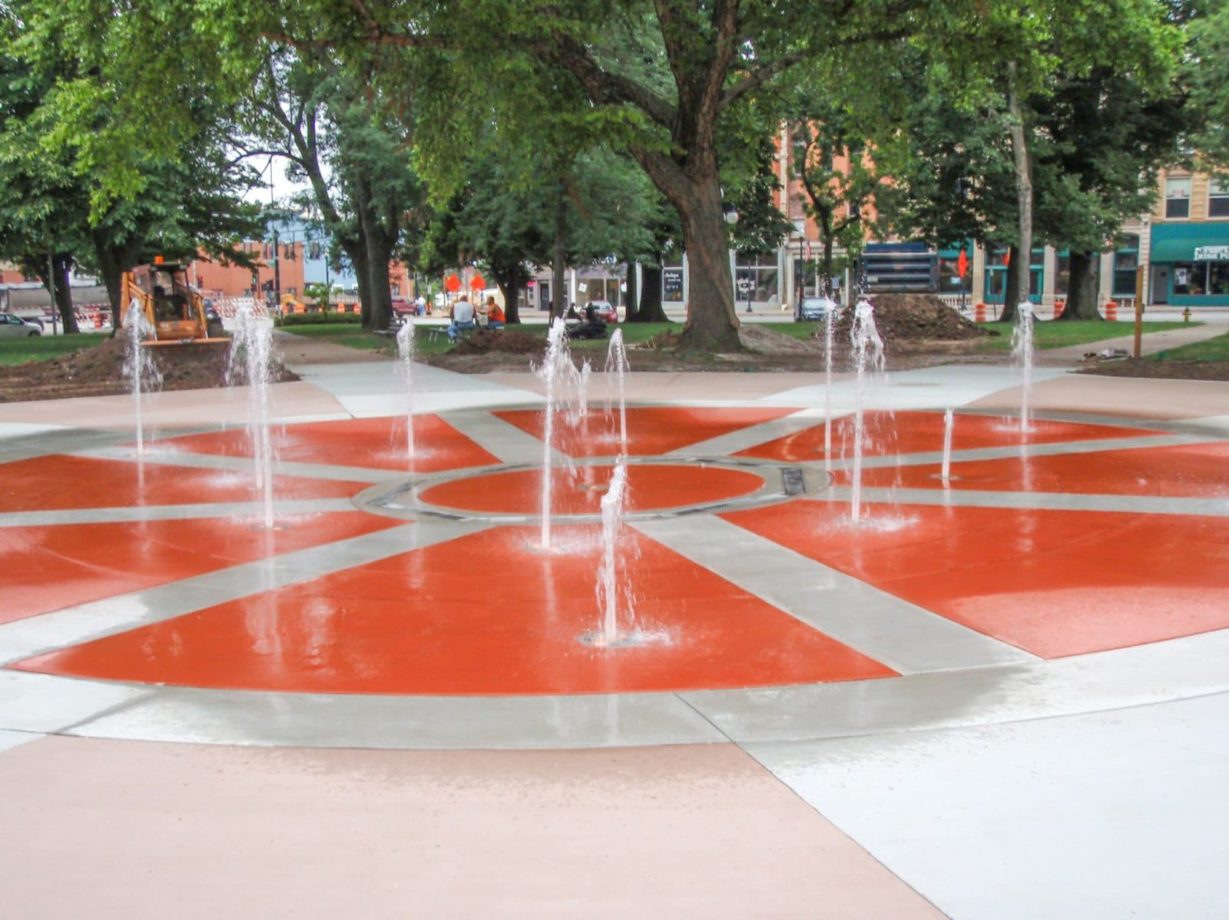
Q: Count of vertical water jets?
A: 12